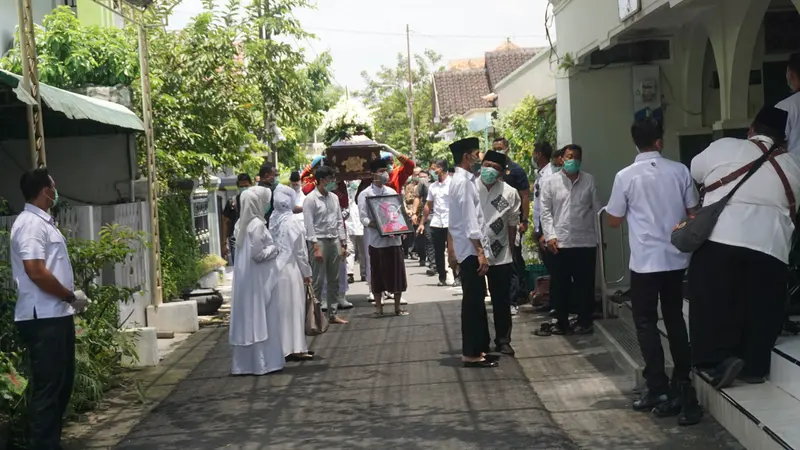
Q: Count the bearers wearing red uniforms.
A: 2